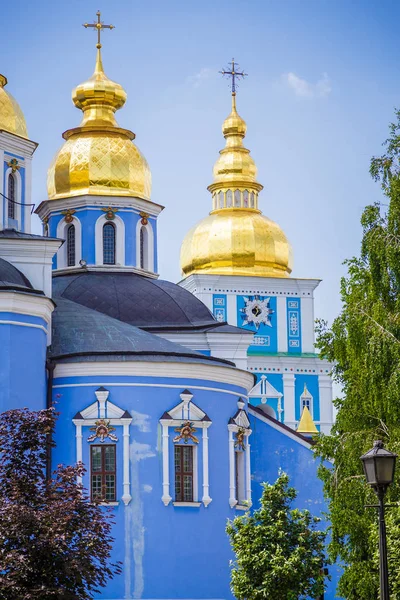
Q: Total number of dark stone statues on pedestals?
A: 0